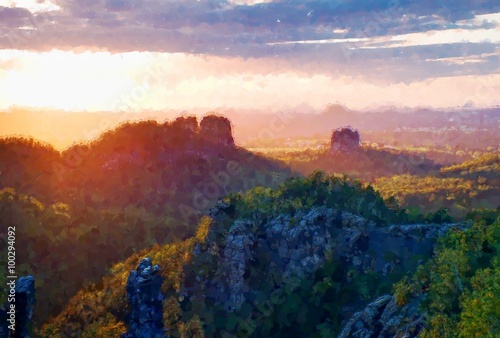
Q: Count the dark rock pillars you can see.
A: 2